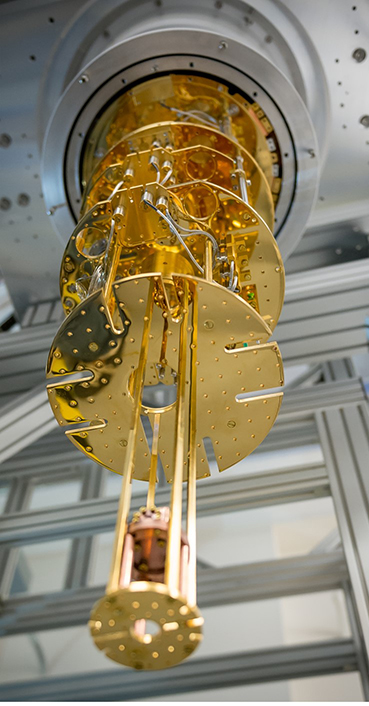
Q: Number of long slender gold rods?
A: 4